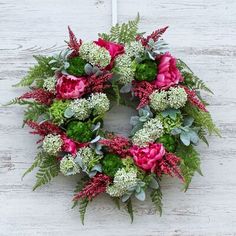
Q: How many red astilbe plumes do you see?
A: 10